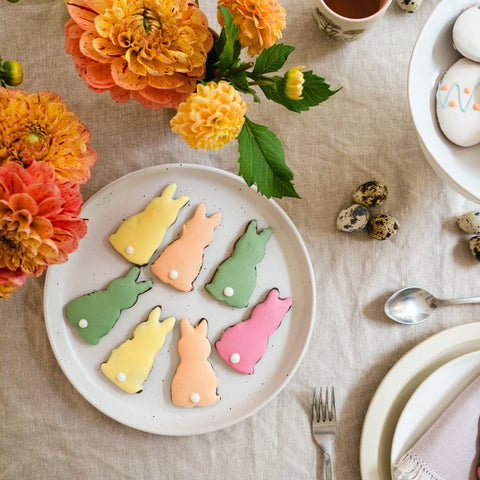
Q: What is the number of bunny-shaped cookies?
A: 7